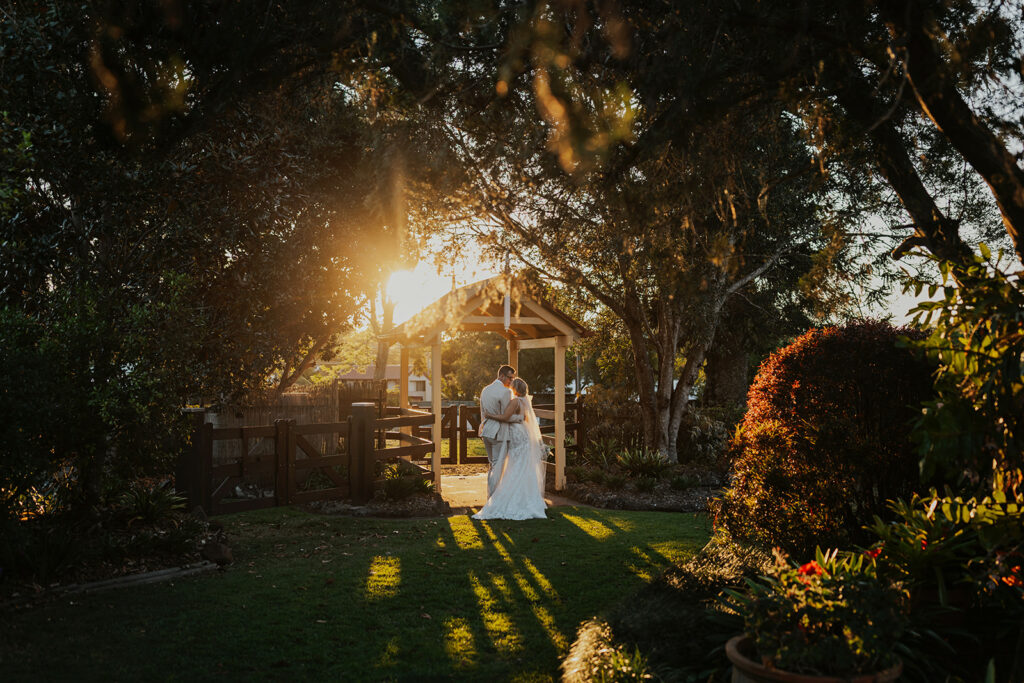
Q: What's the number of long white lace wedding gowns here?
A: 1